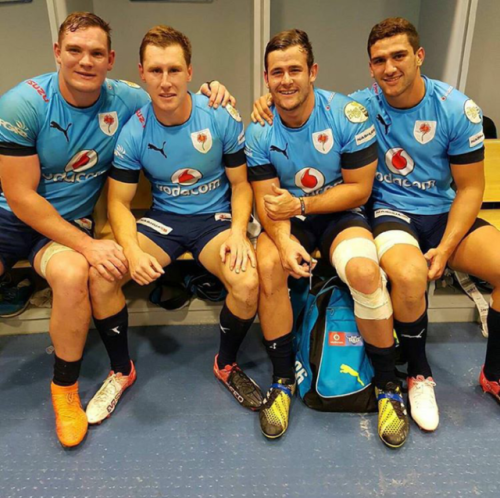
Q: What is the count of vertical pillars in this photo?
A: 3